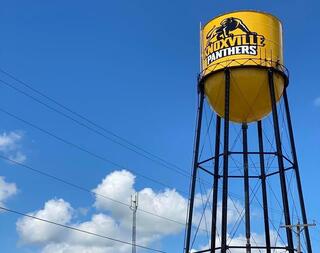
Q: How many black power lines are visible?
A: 5